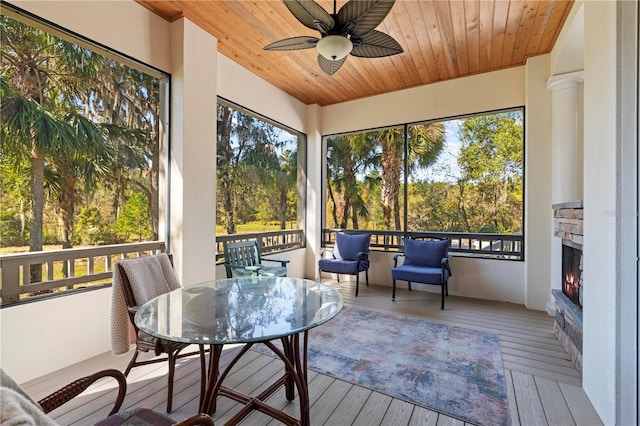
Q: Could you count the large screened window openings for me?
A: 3